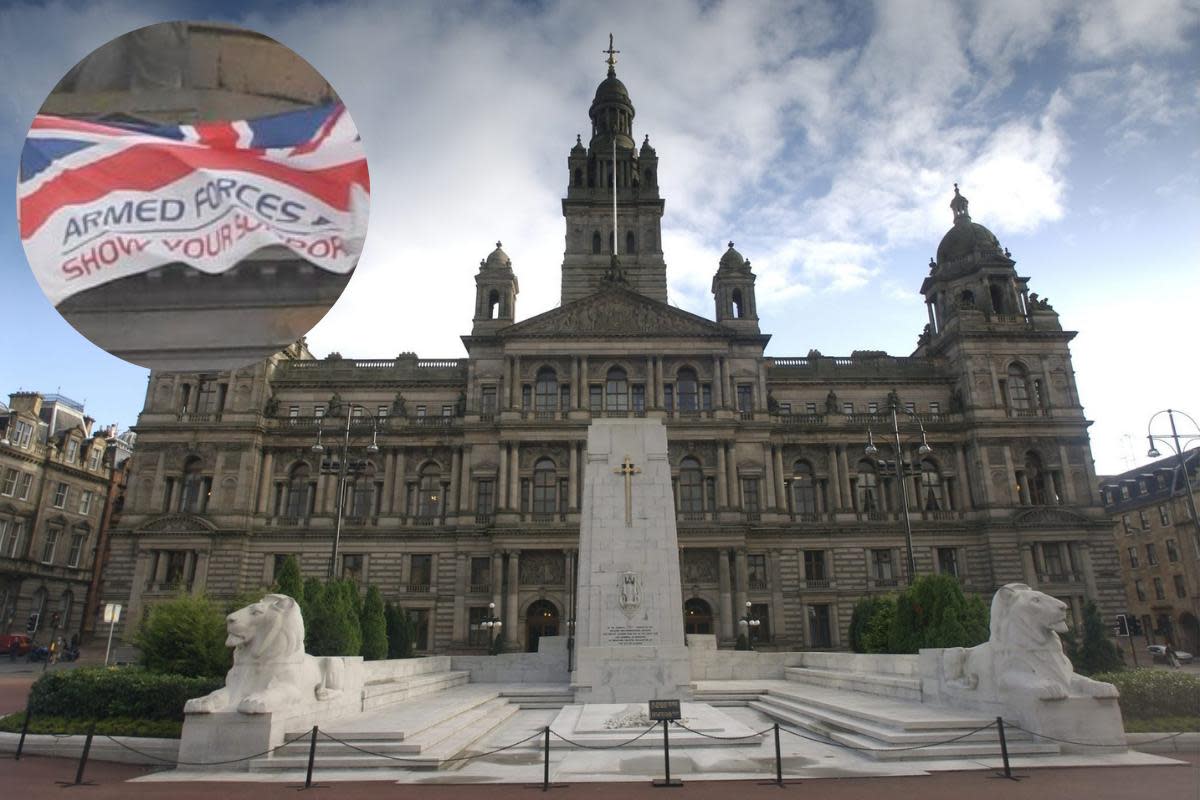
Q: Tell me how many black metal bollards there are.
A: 7